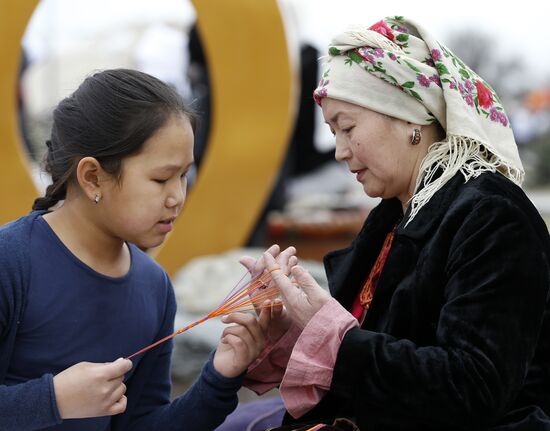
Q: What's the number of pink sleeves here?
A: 2